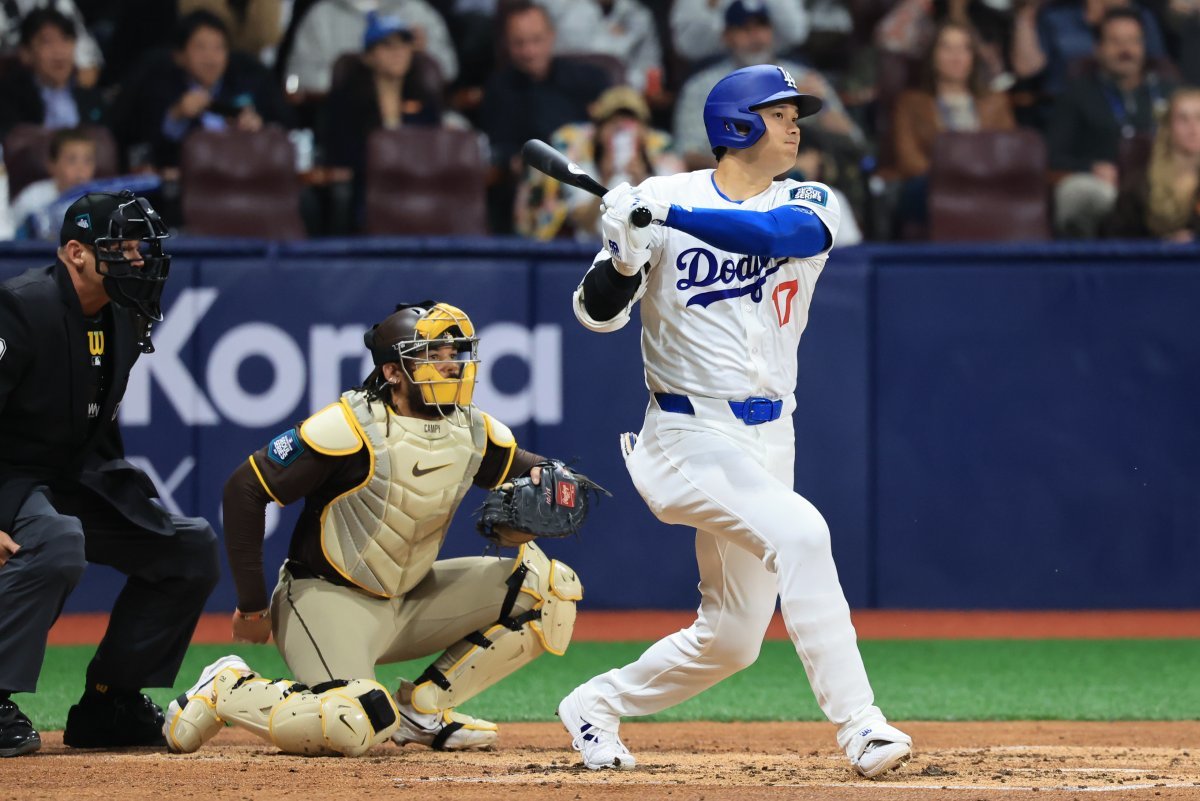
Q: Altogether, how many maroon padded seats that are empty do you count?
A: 3